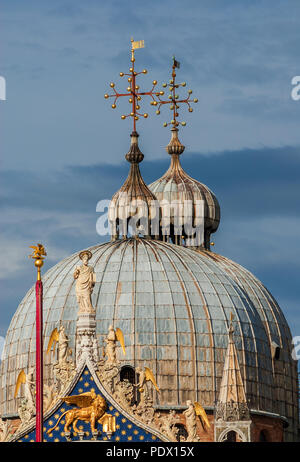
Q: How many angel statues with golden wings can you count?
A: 5